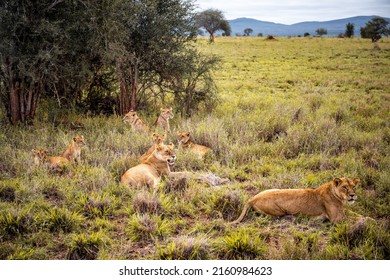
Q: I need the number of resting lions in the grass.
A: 8